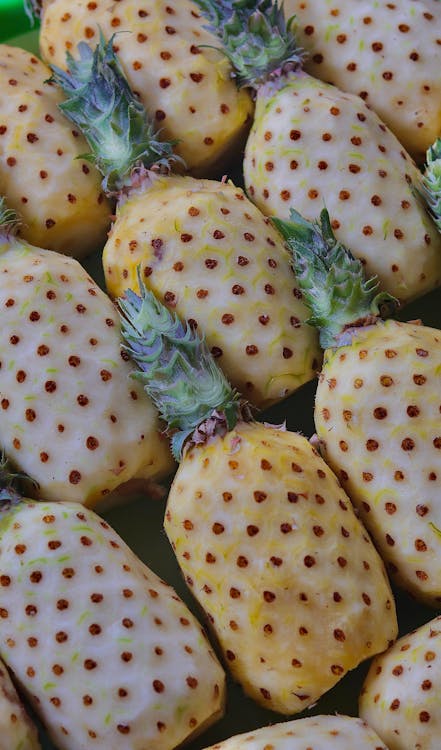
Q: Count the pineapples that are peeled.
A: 12